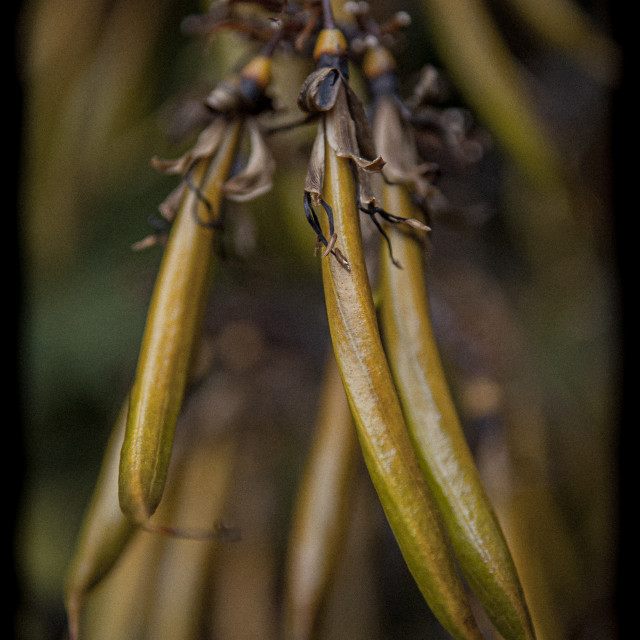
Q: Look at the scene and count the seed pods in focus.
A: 3